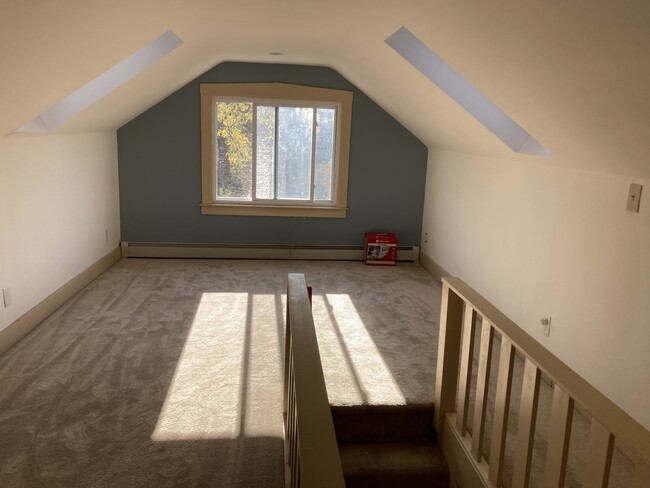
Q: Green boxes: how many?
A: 0